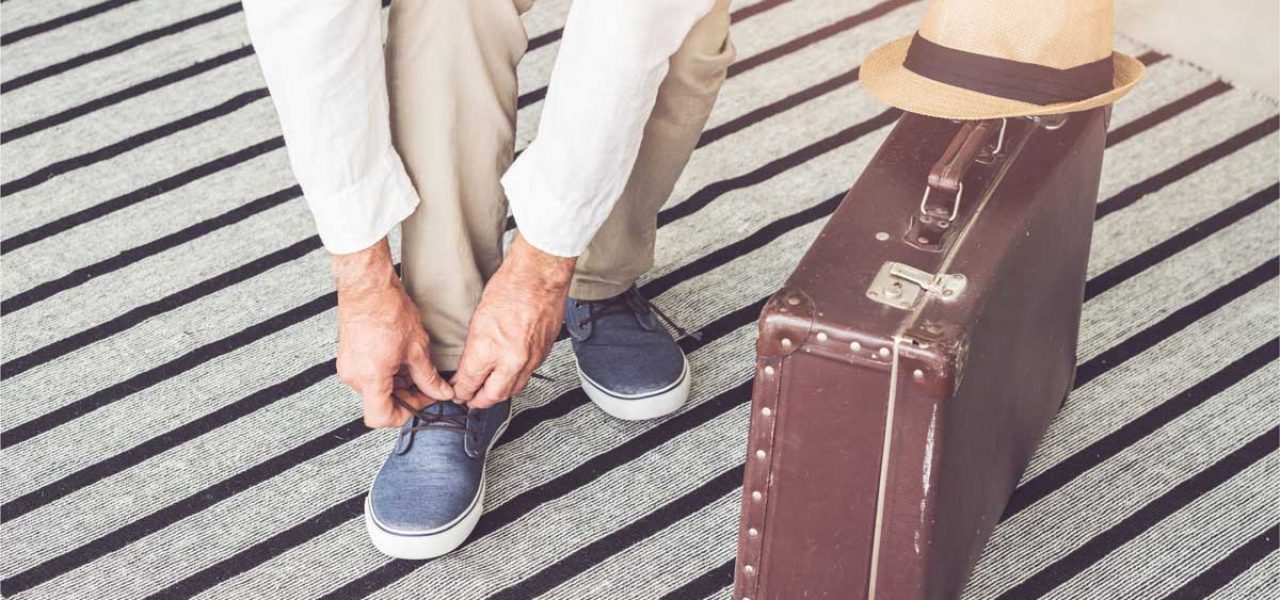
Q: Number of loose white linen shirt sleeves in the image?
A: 2